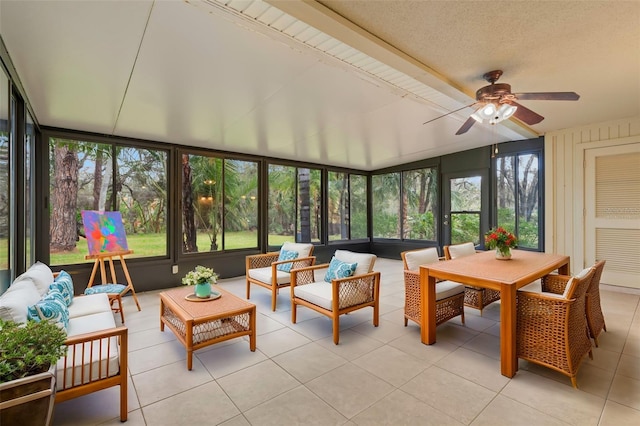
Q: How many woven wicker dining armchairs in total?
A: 4